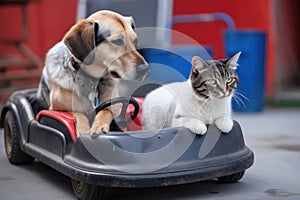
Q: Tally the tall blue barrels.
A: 1